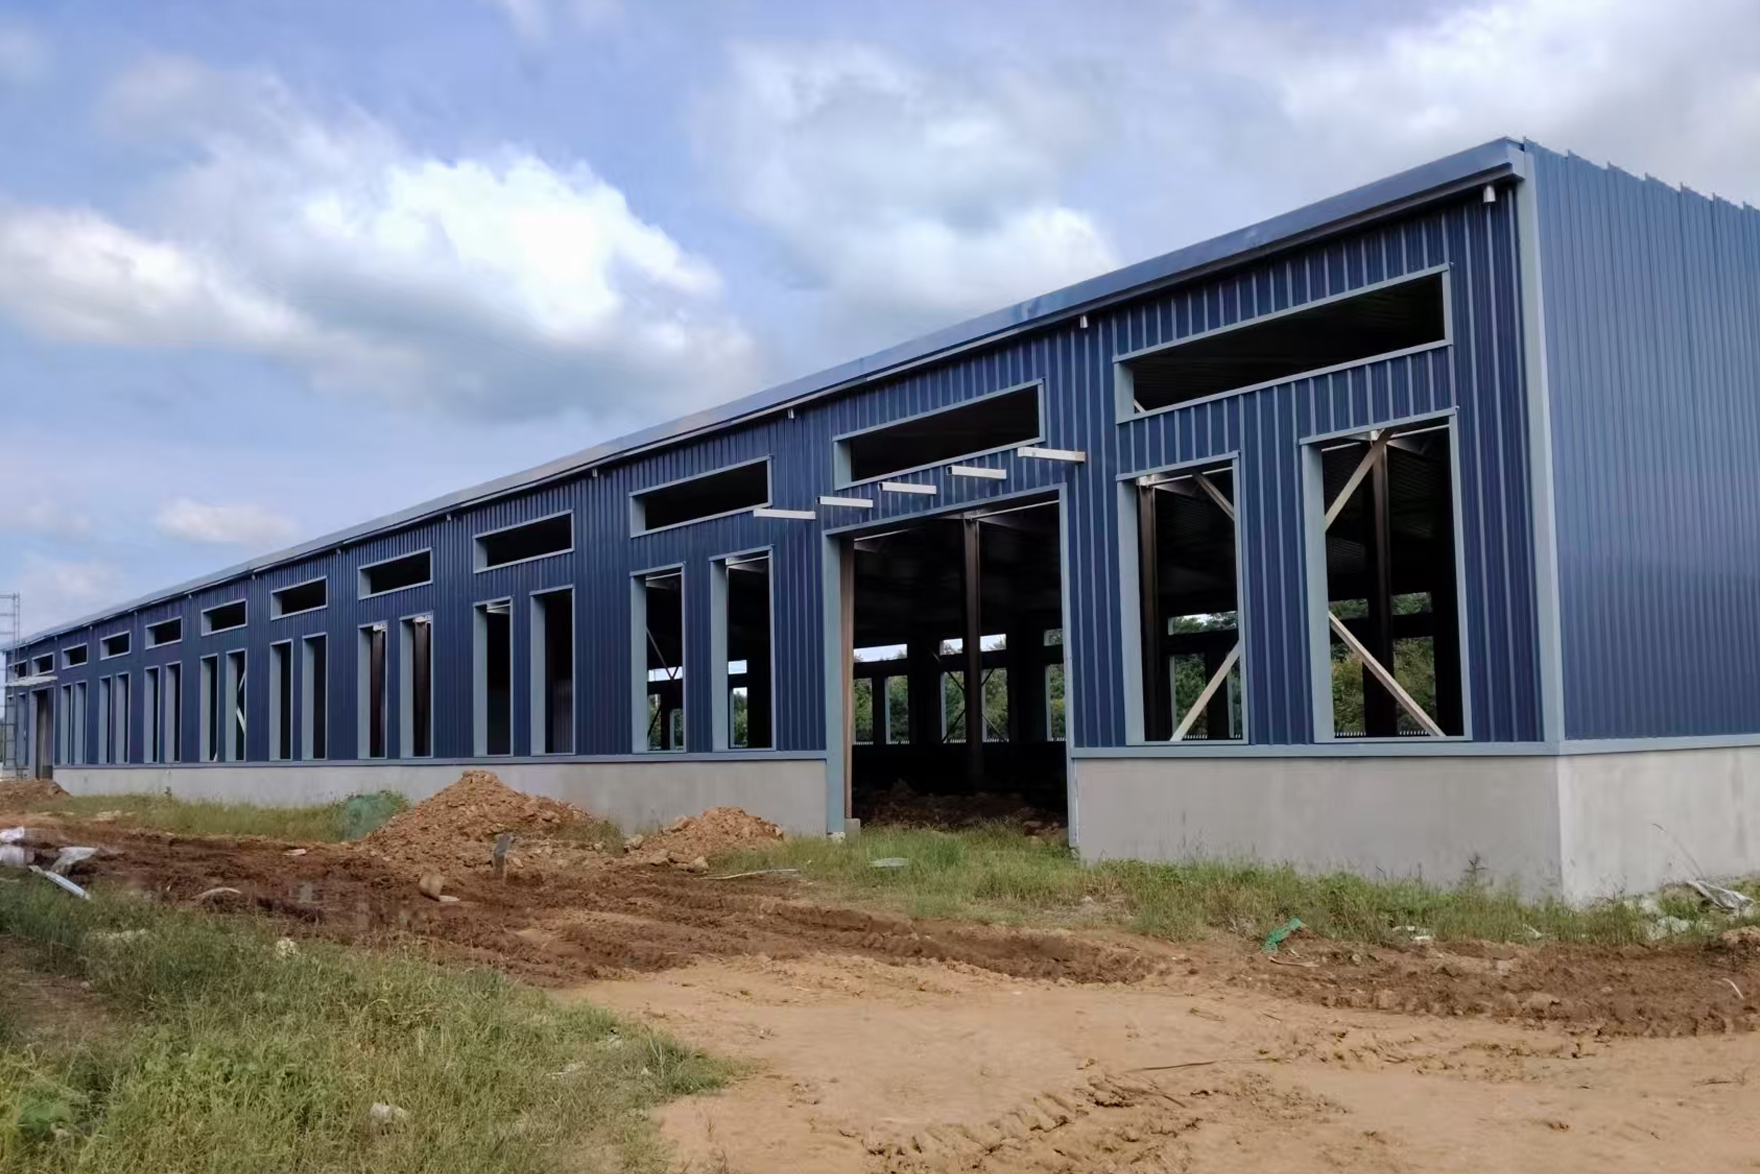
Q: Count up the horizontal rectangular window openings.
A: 12